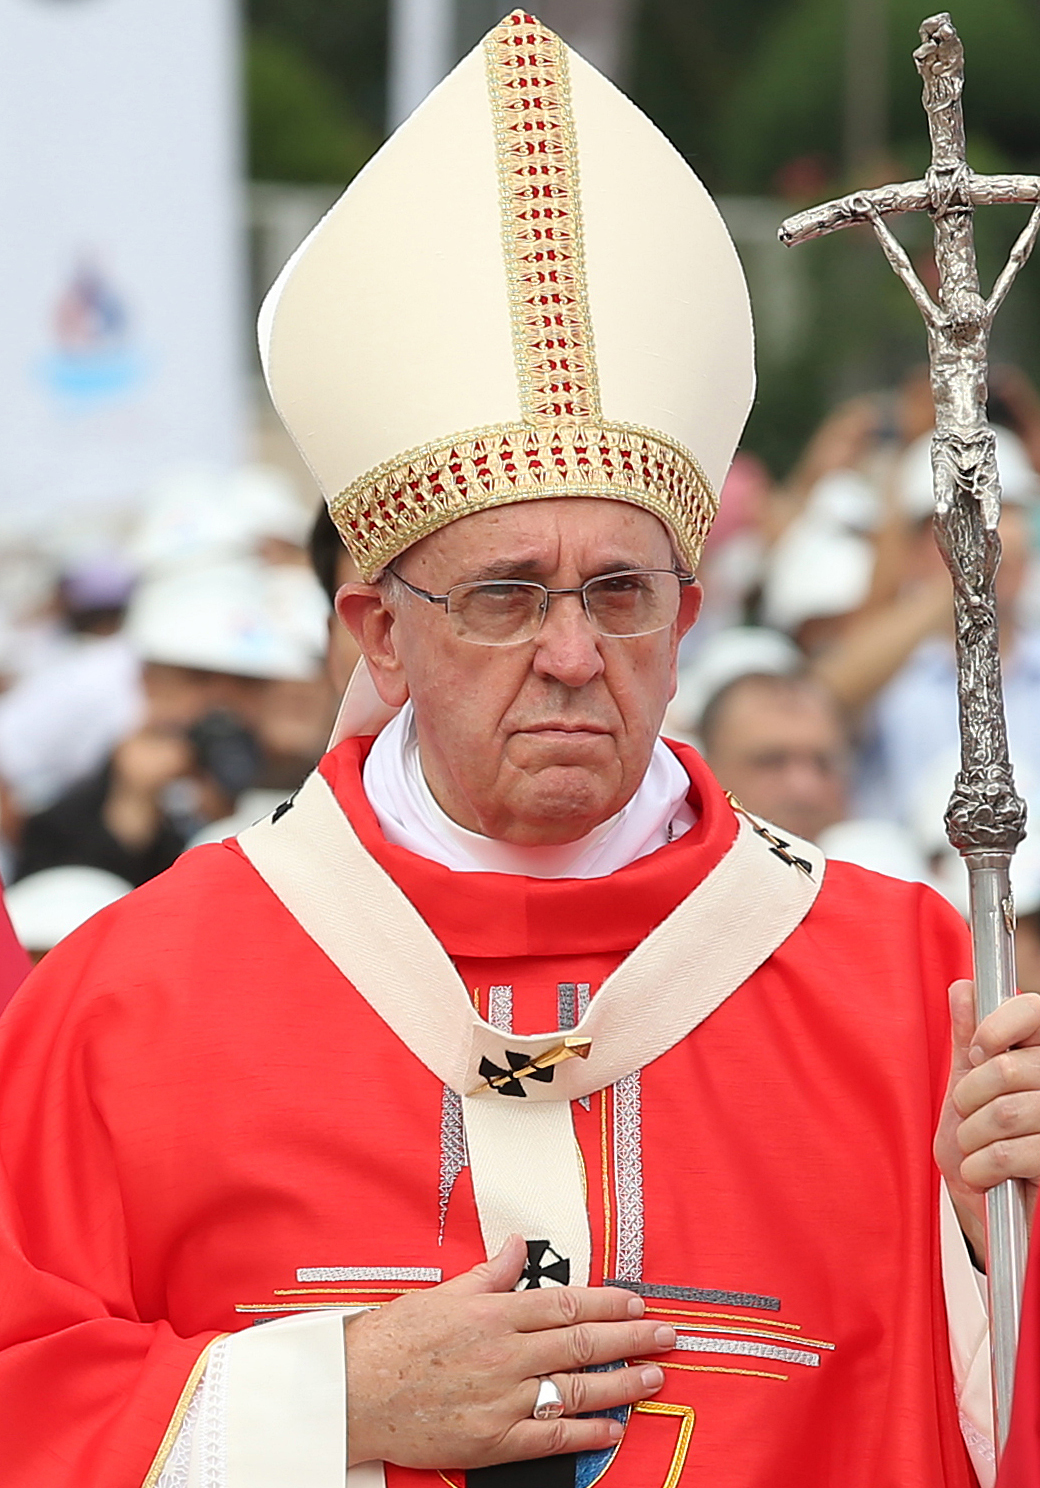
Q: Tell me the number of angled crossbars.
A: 1